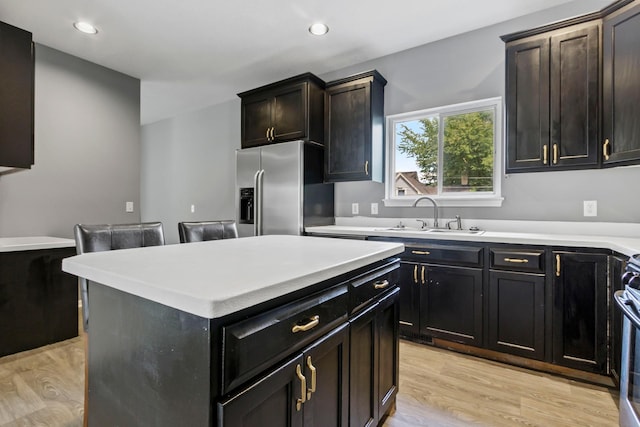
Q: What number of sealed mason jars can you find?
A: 0